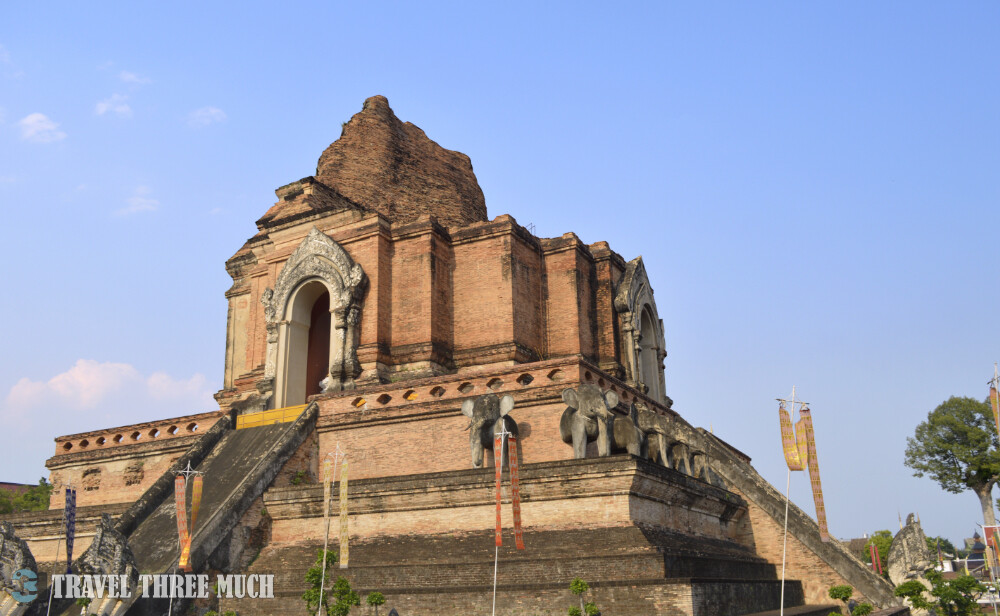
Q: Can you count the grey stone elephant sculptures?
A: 6